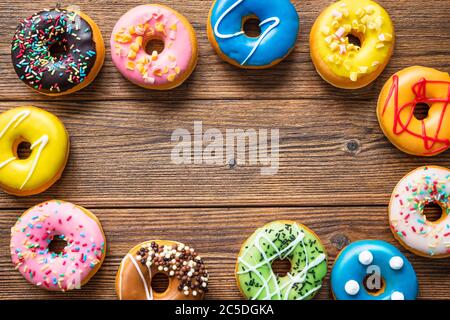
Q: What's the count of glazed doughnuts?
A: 11